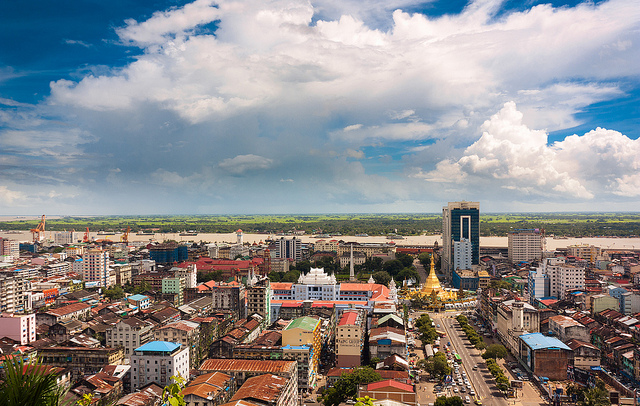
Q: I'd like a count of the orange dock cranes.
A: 3